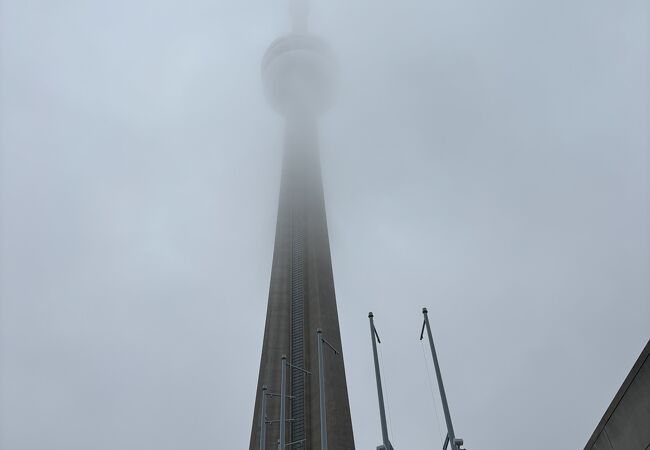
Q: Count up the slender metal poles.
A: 5